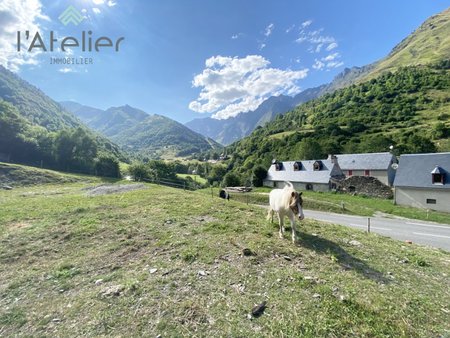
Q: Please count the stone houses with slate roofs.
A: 3